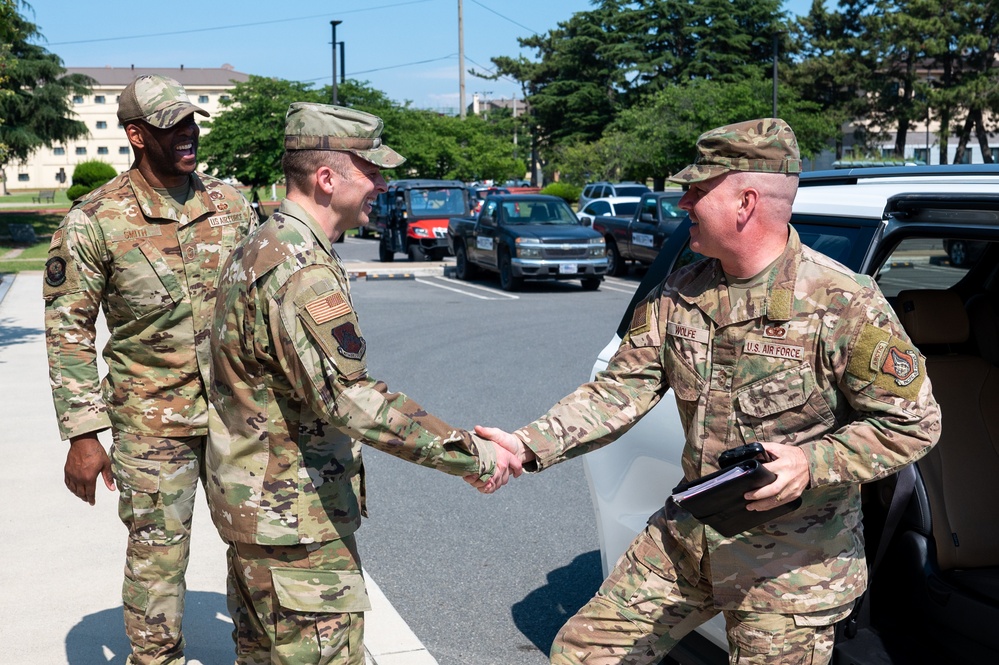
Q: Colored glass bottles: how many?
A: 0